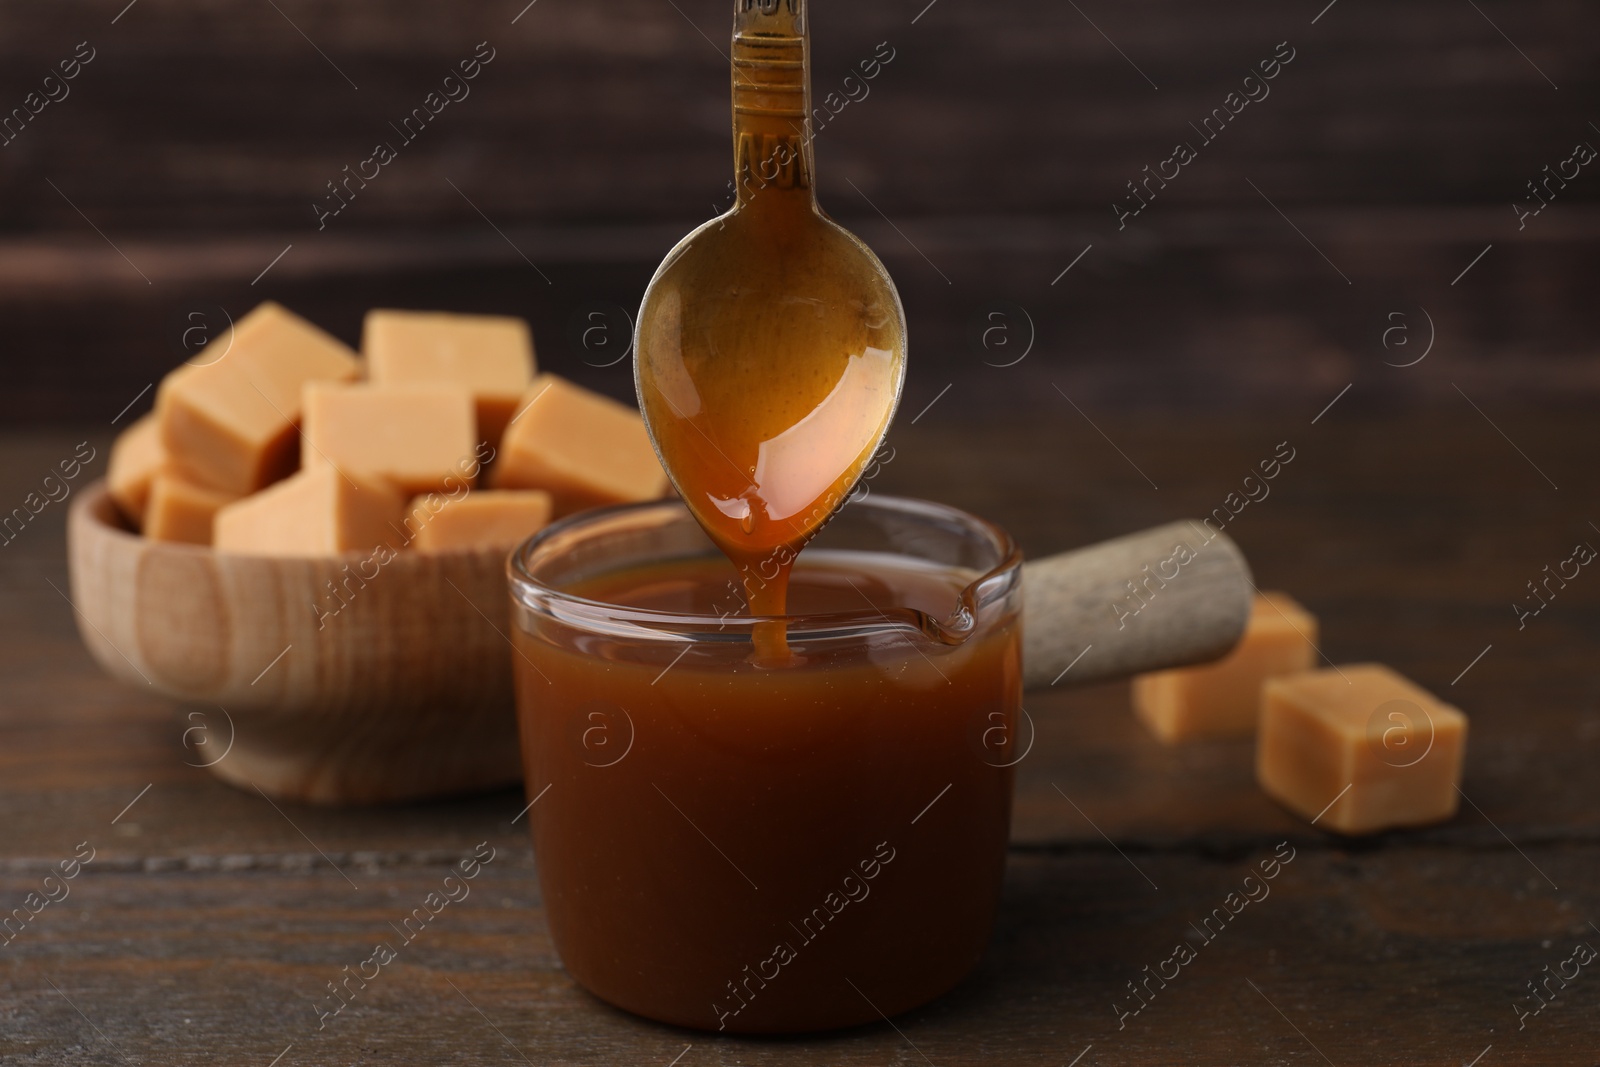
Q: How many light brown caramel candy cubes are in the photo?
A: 10